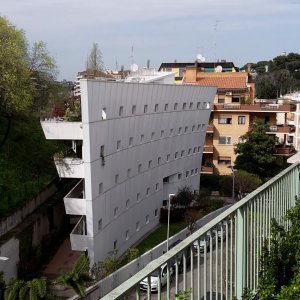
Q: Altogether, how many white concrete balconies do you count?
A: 4